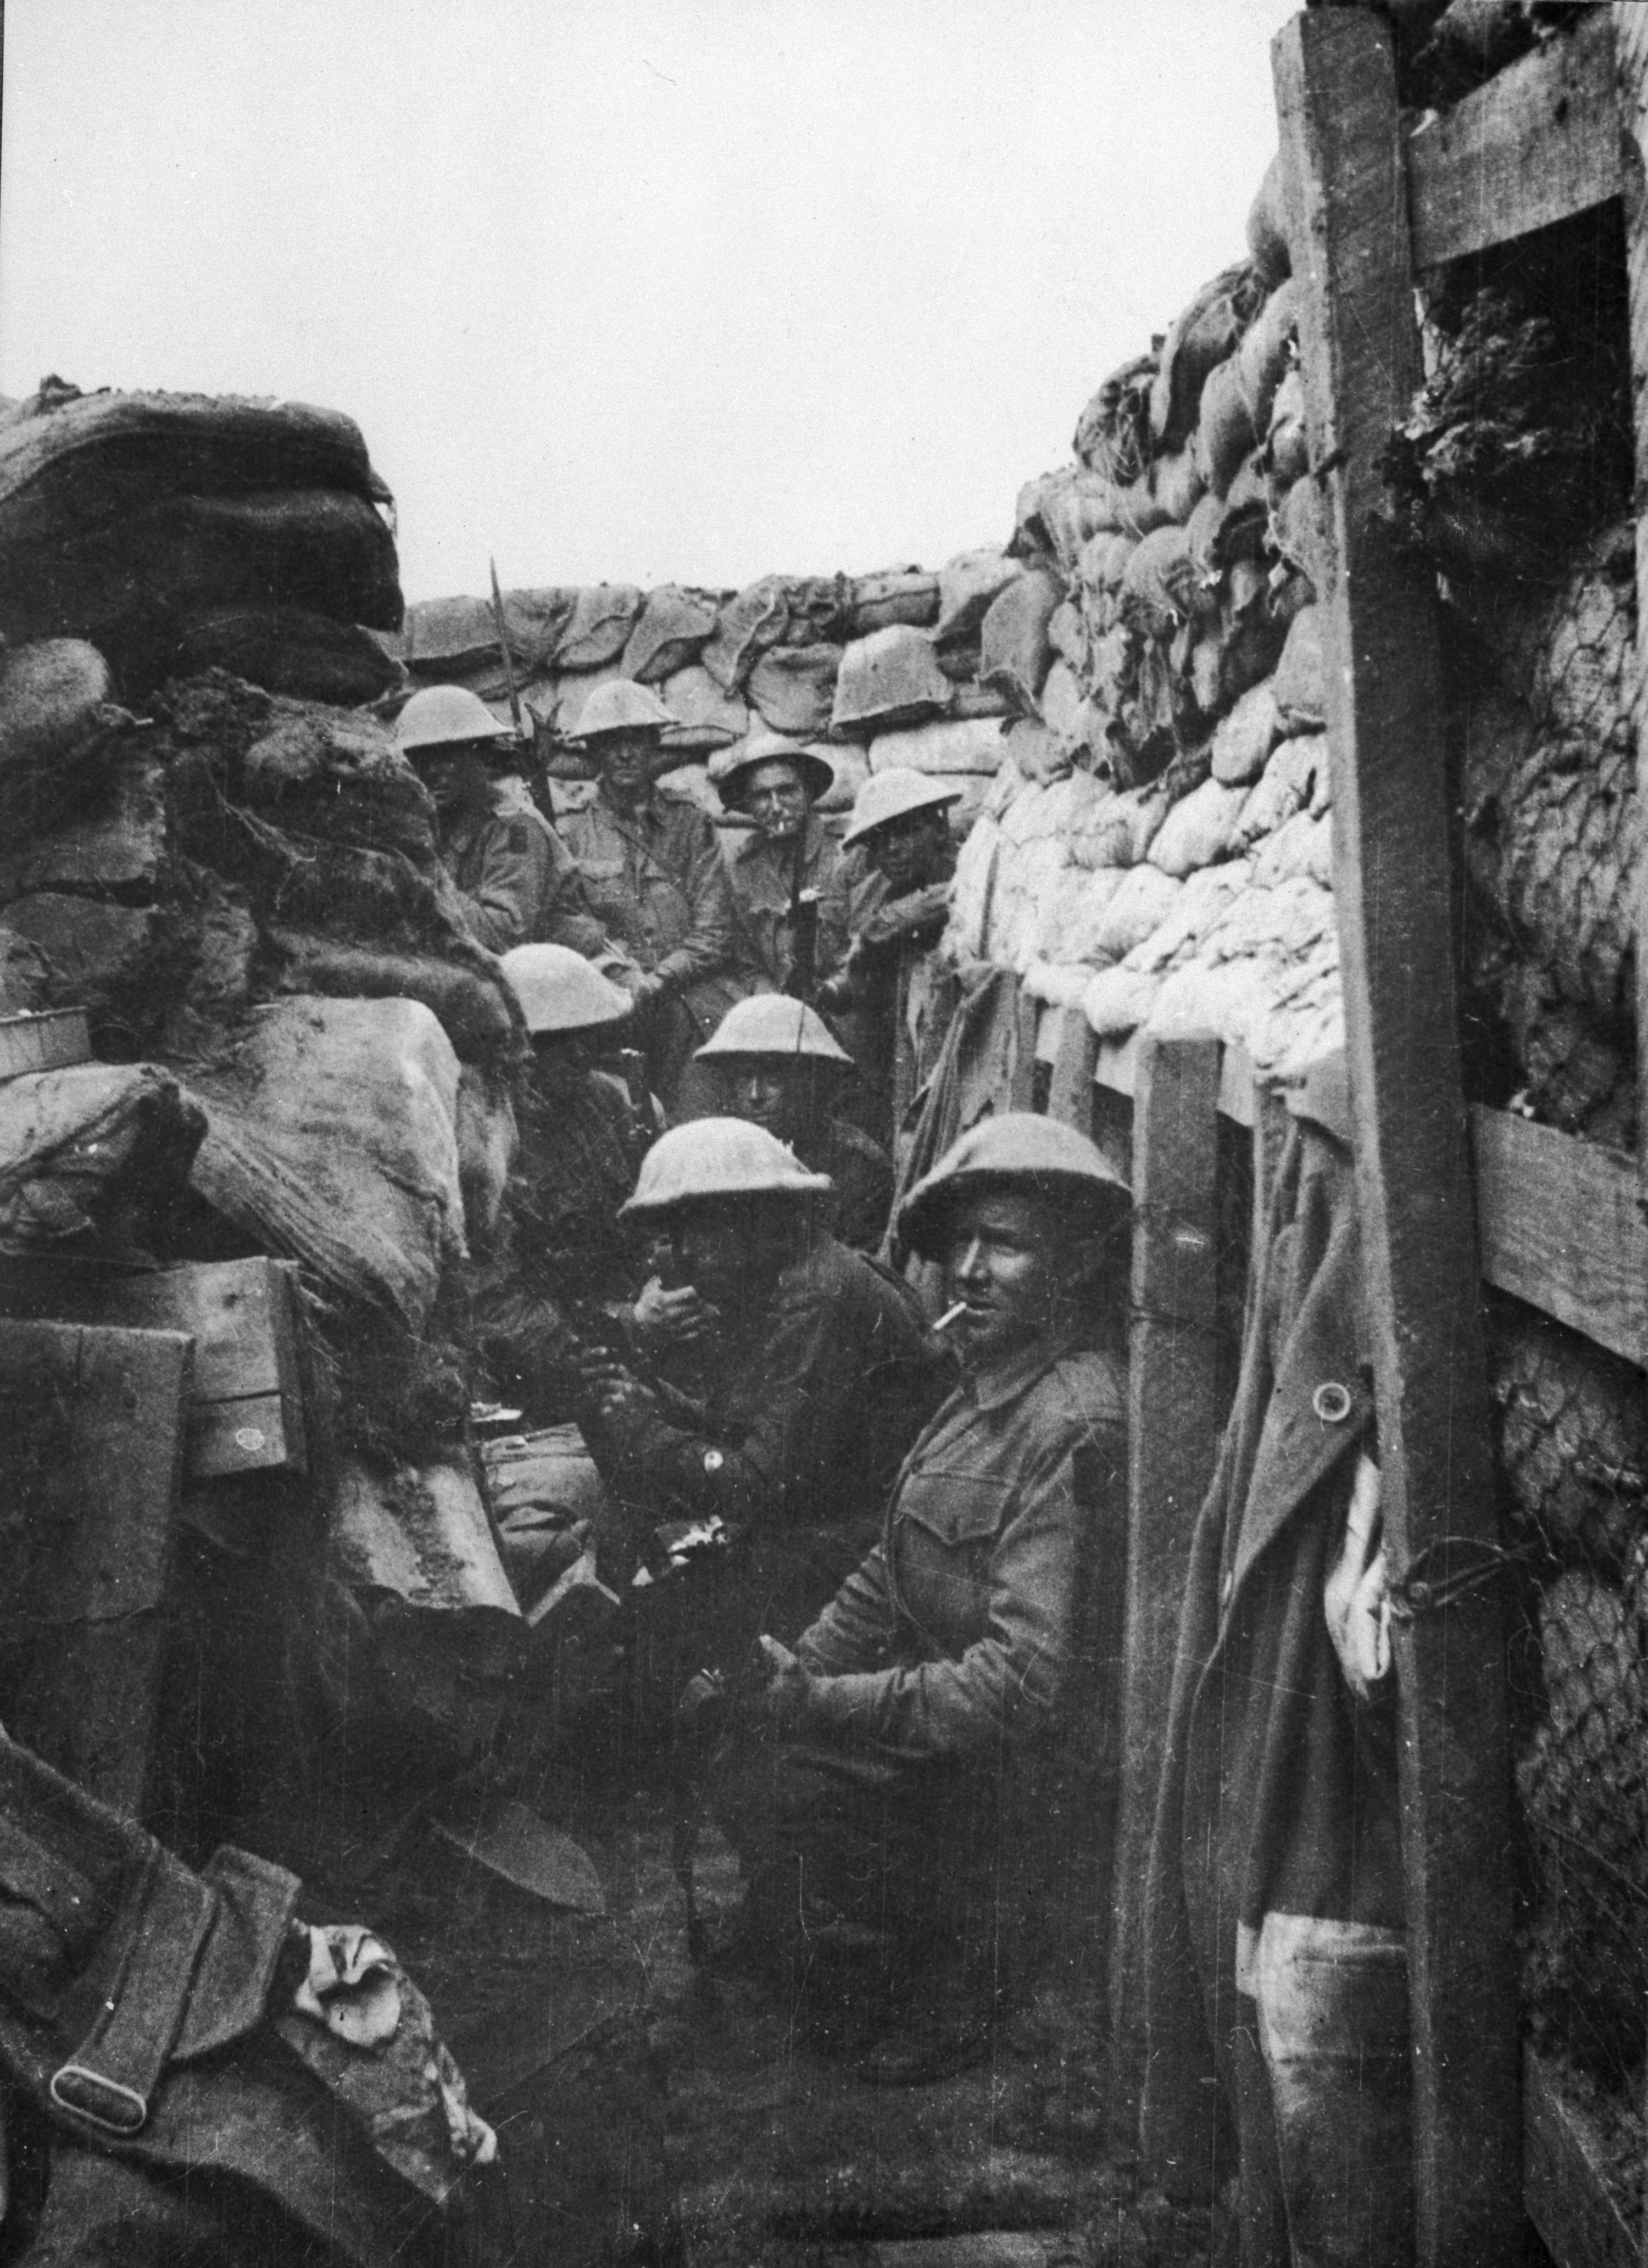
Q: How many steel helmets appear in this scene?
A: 8